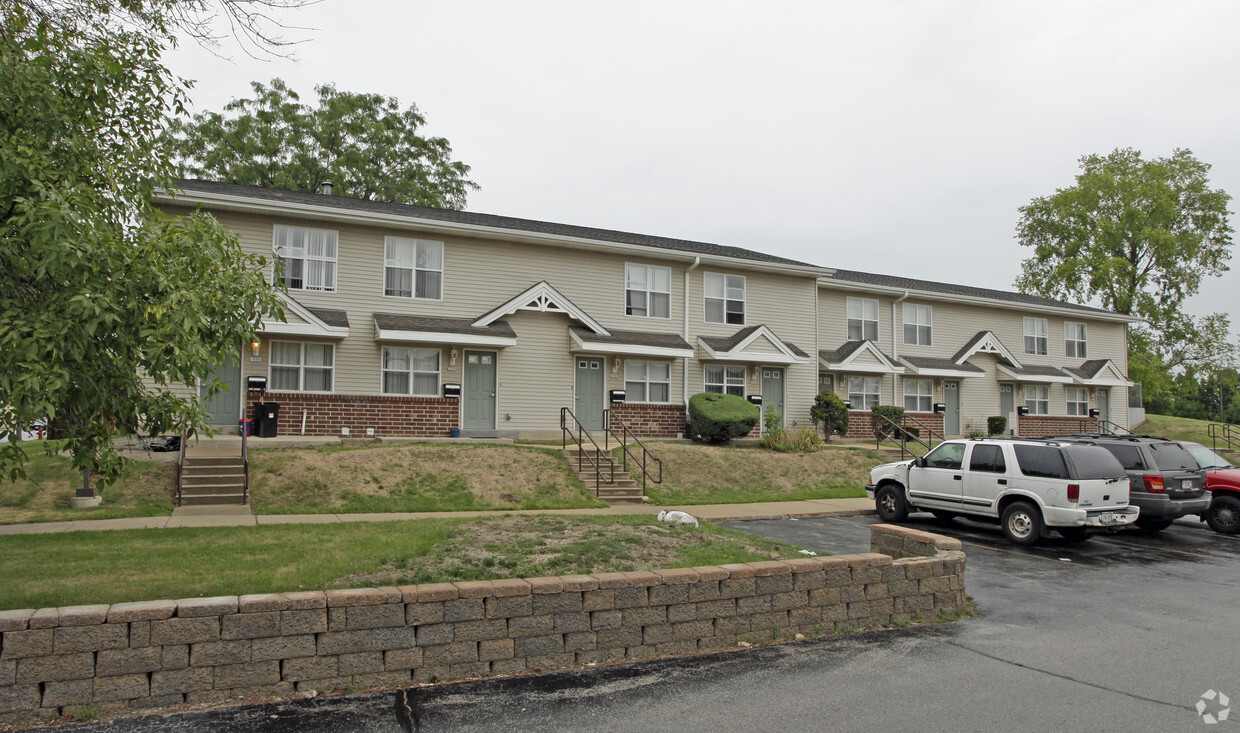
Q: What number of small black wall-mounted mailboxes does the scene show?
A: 8